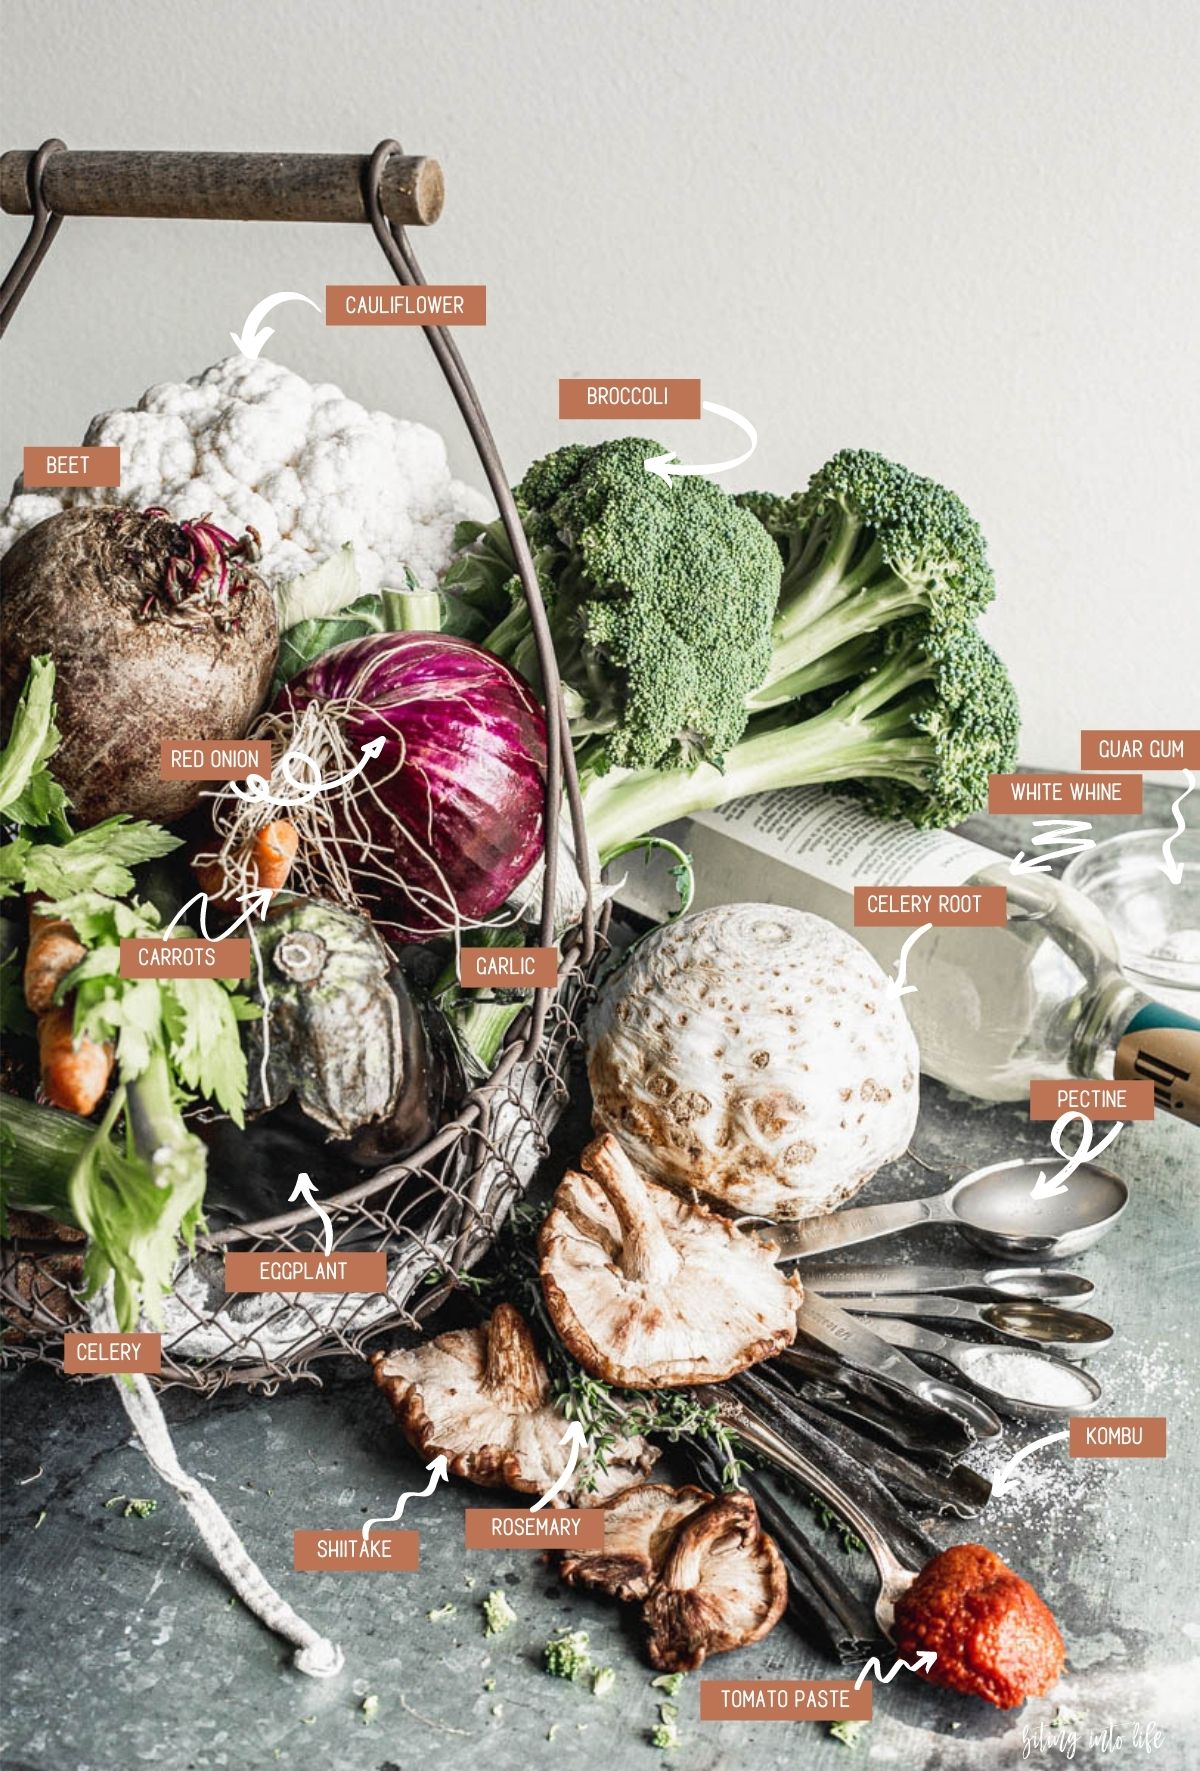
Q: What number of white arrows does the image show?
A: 13